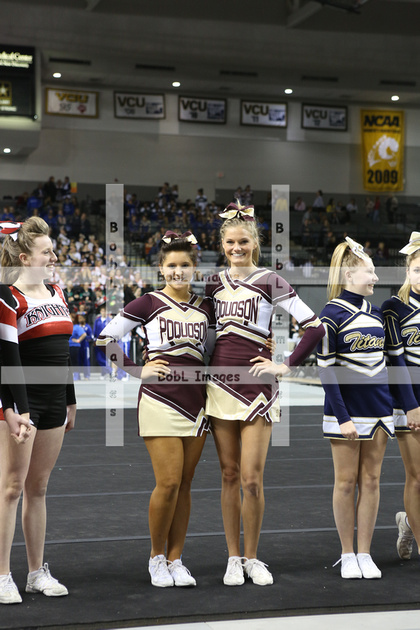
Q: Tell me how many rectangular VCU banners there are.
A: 5